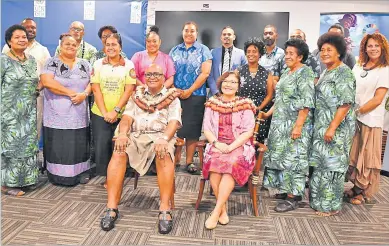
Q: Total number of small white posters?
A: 3